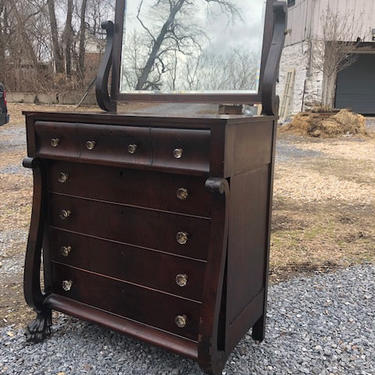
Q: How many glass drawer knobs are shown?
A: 12